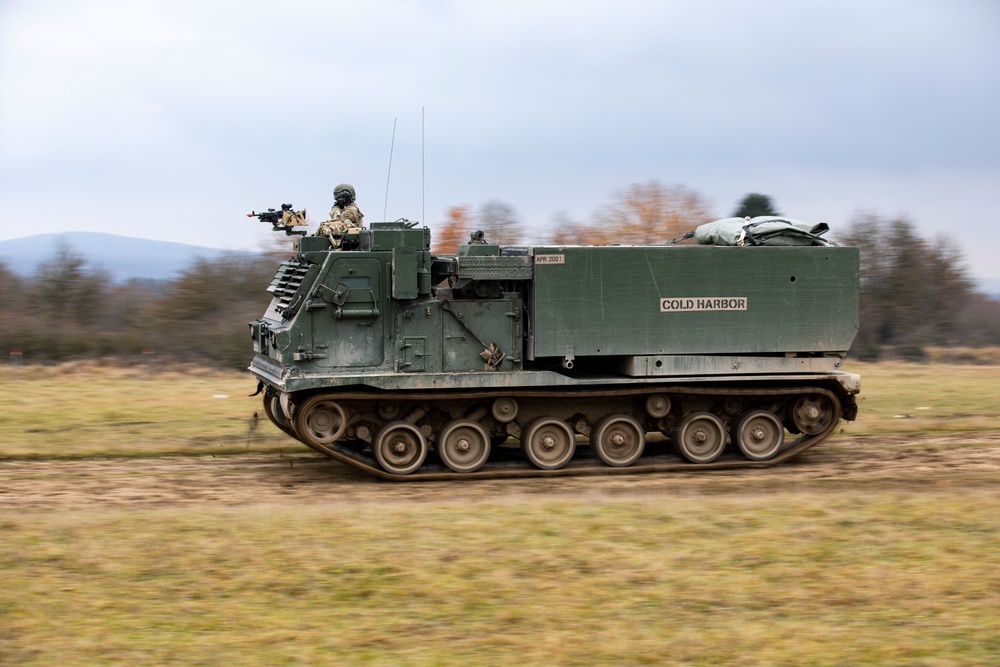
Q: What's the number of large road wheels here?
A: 6